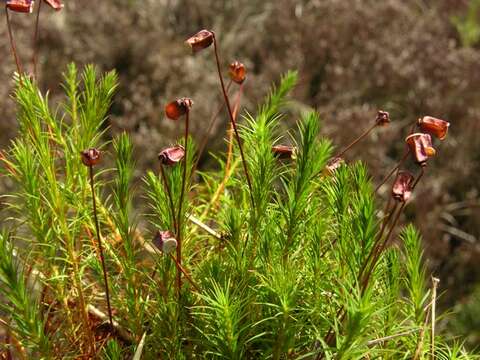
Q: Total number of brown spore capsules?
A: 14